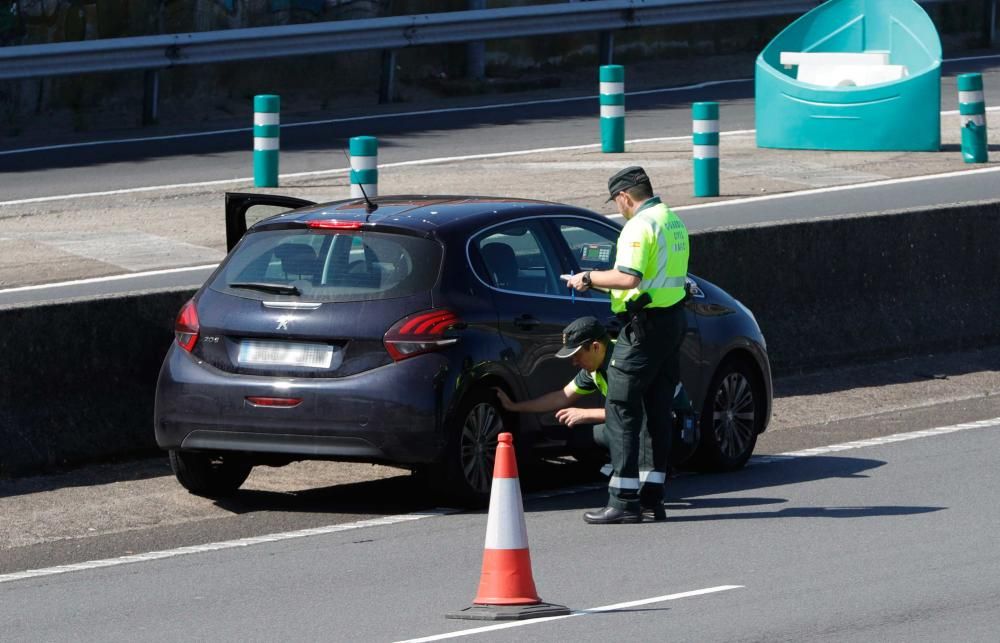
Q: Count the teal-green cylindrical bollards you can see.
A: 5